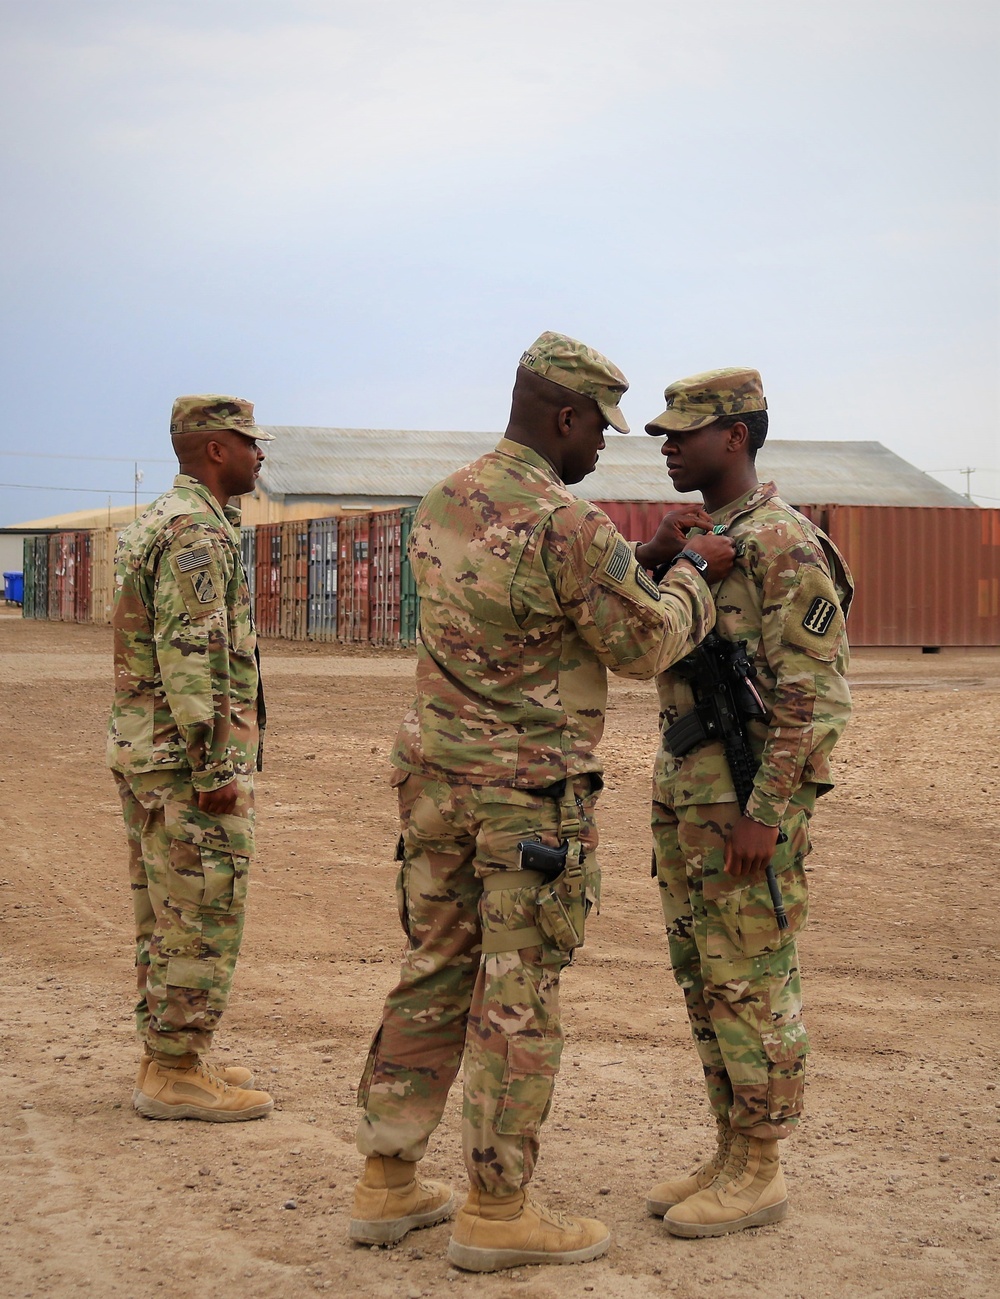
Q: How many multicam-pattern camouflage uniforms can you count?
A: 3